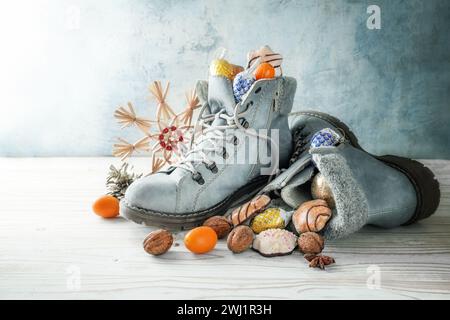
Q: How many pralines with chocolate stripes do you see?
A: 3